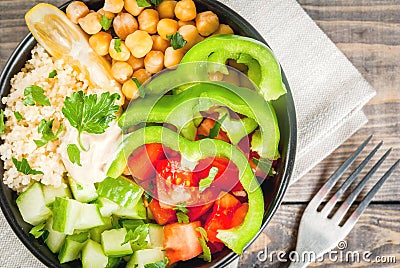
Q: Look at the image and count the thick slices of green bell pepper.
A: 3